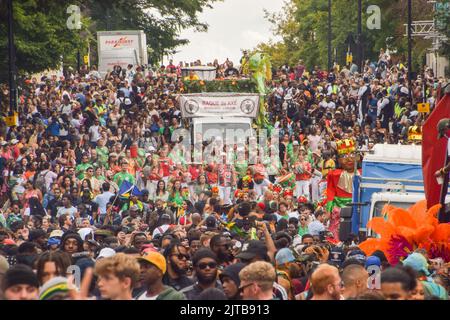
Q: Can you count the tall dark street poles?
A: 4